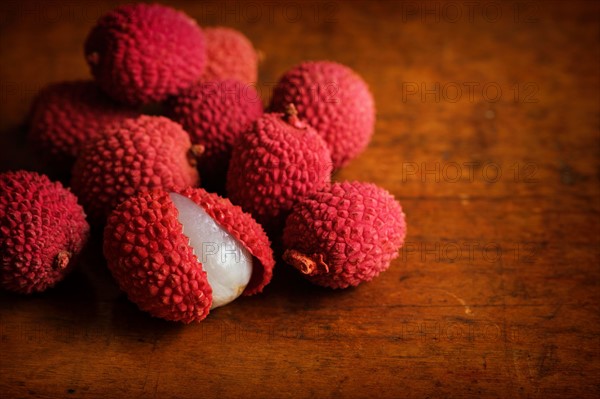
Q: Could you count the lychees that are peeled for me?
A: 1